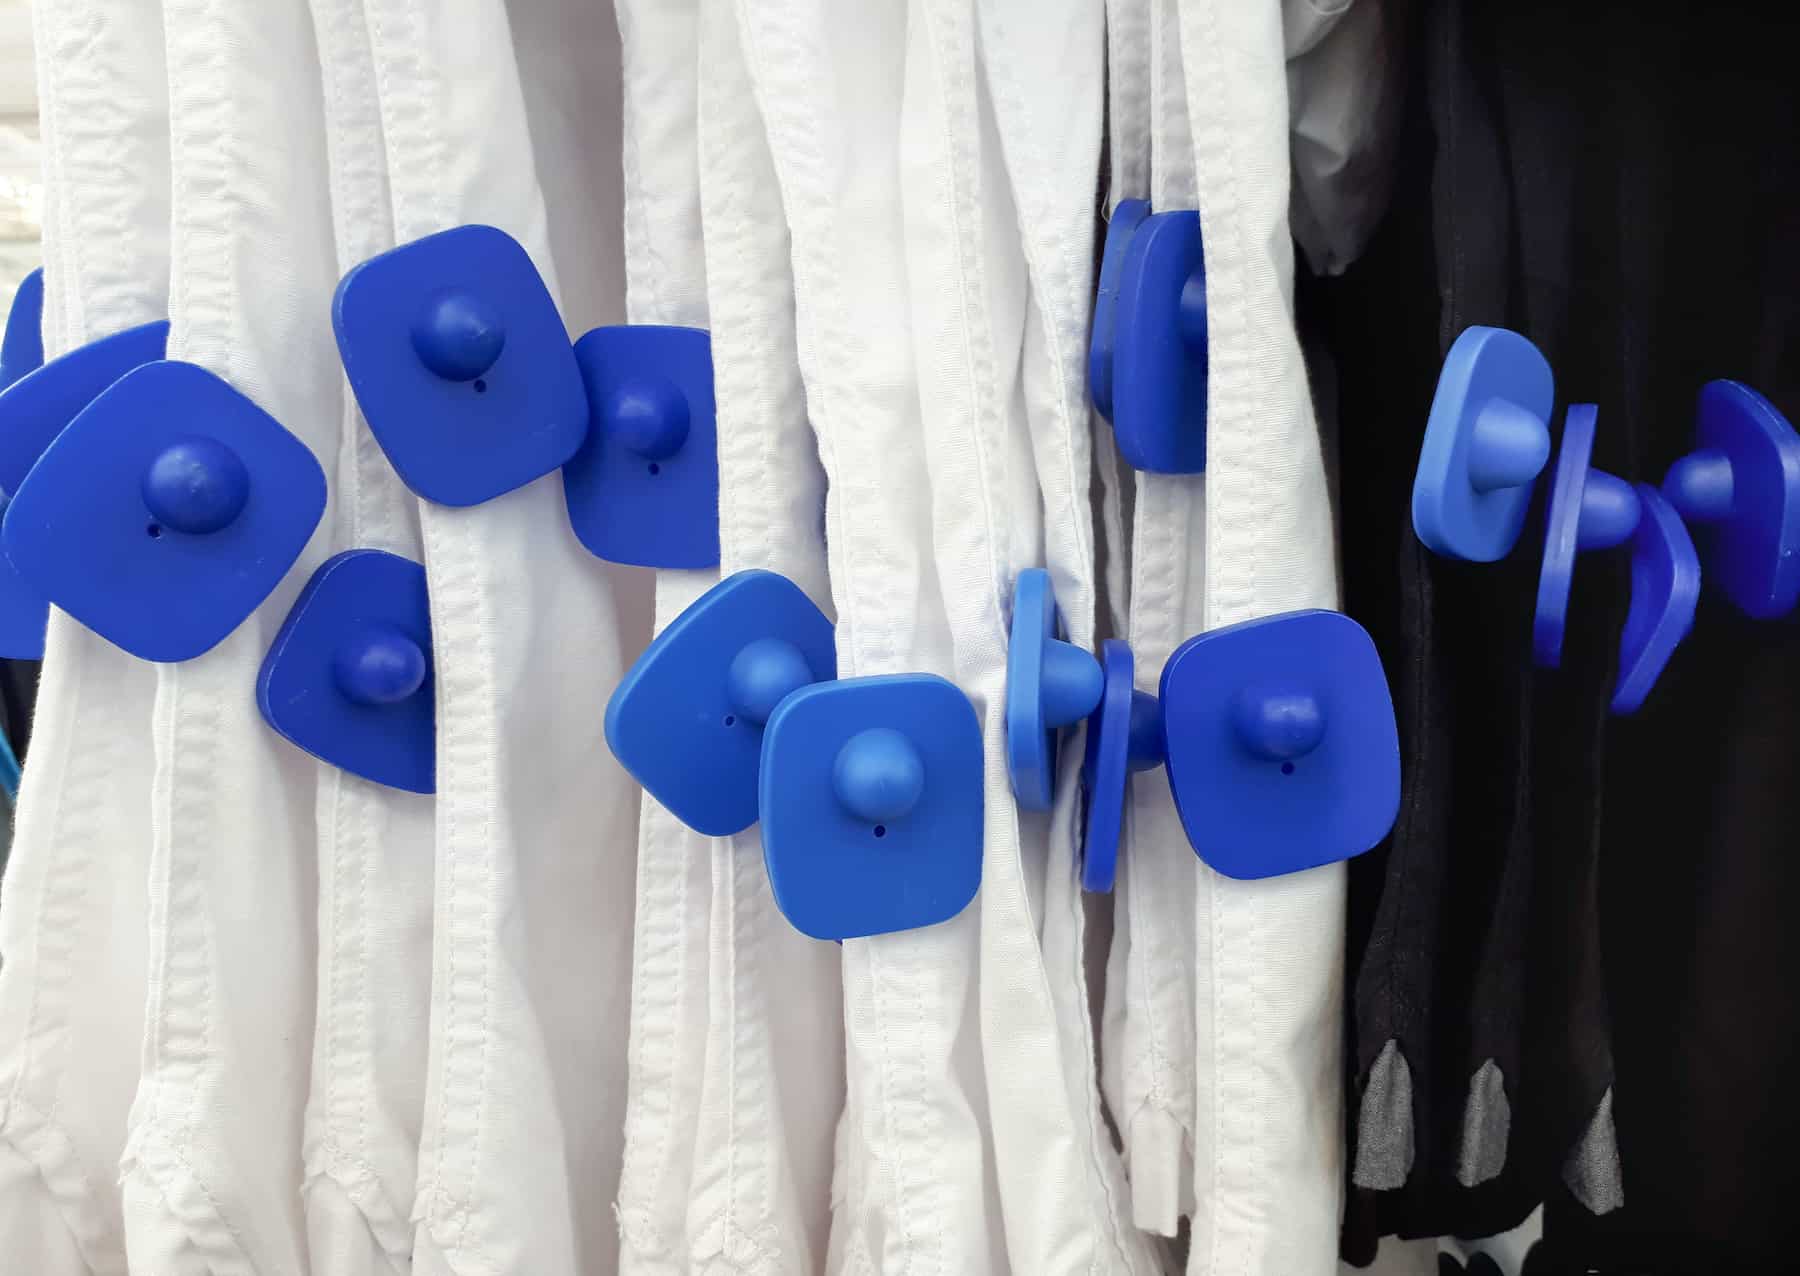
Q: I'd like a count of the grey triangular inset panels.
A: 3